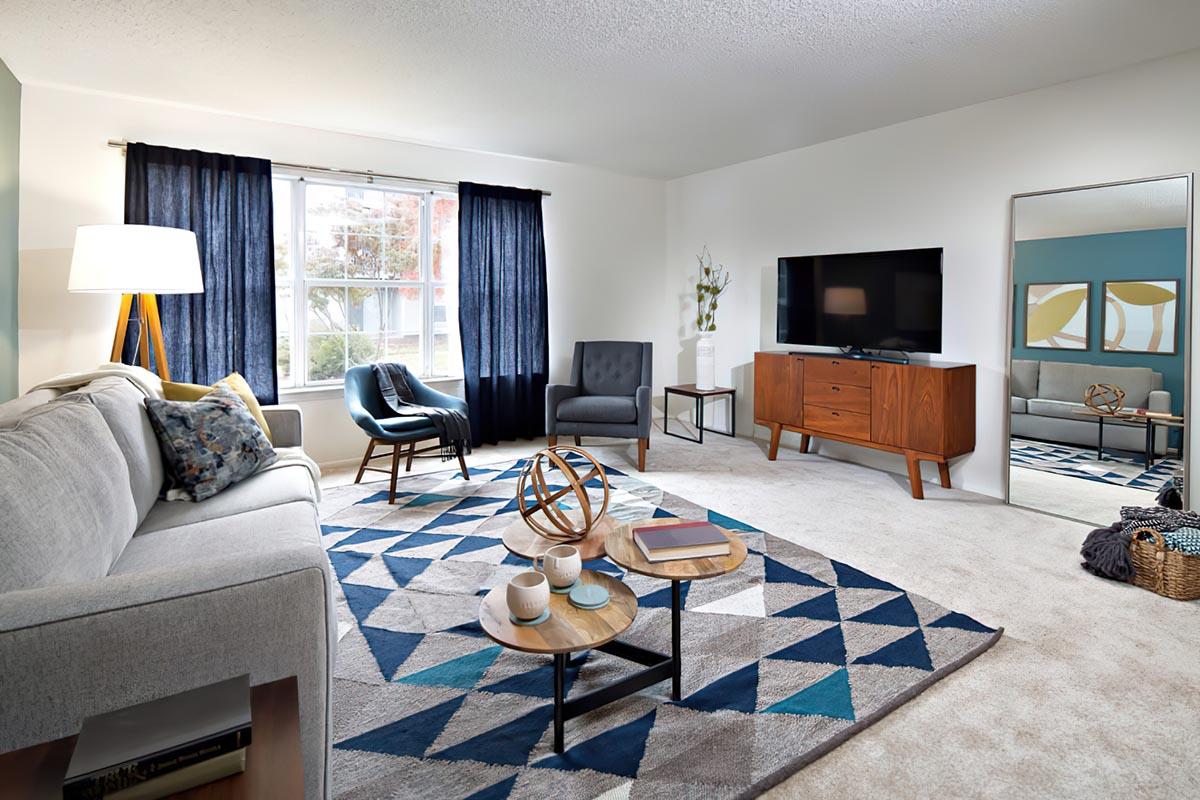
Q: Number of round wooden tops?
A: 3